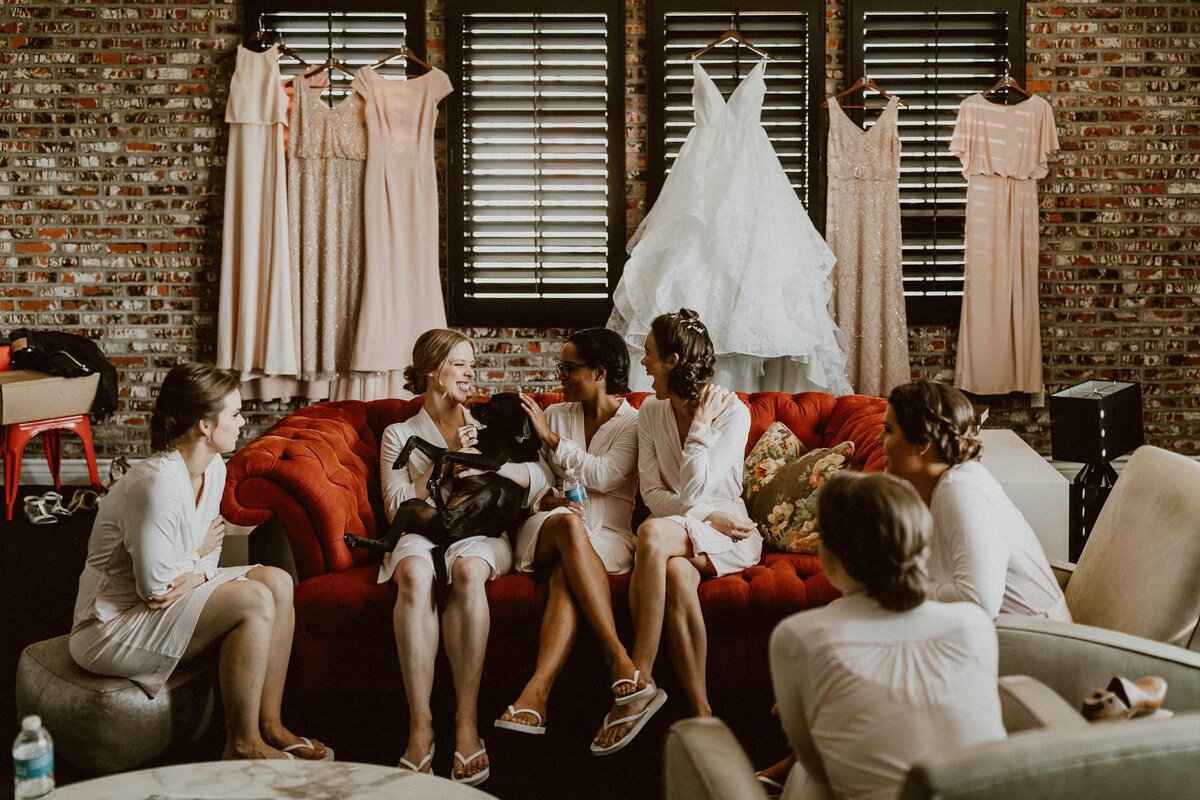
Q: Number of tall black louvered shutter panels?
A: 4